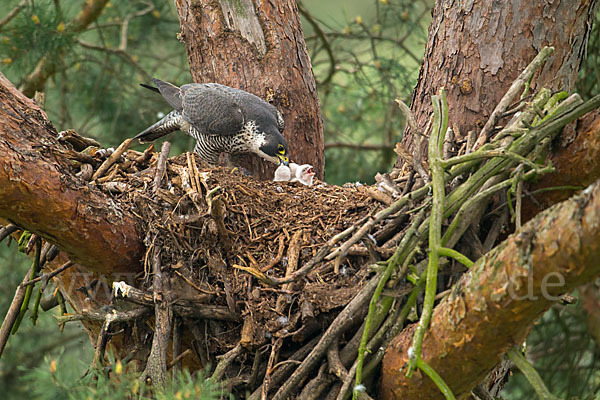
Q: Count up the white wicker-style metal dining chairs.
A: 0